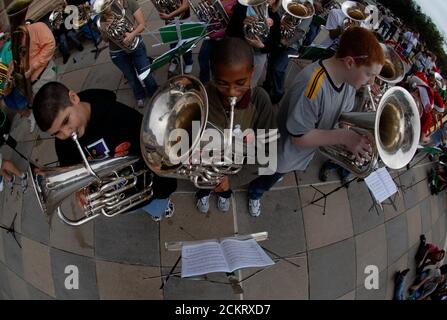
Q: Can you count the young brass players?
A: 3